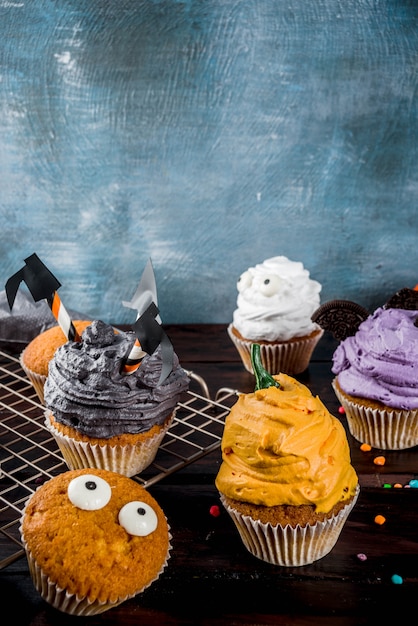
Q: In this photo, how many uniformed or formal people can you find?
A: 0